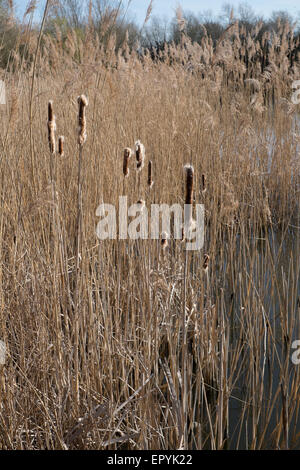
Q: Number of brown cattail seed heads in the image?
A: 11